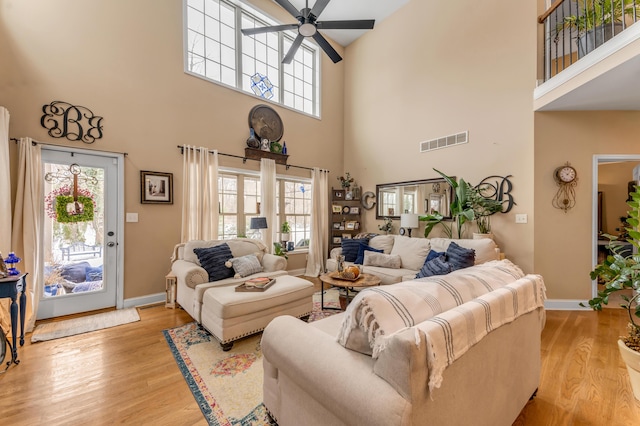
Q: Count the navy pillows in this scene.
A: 6